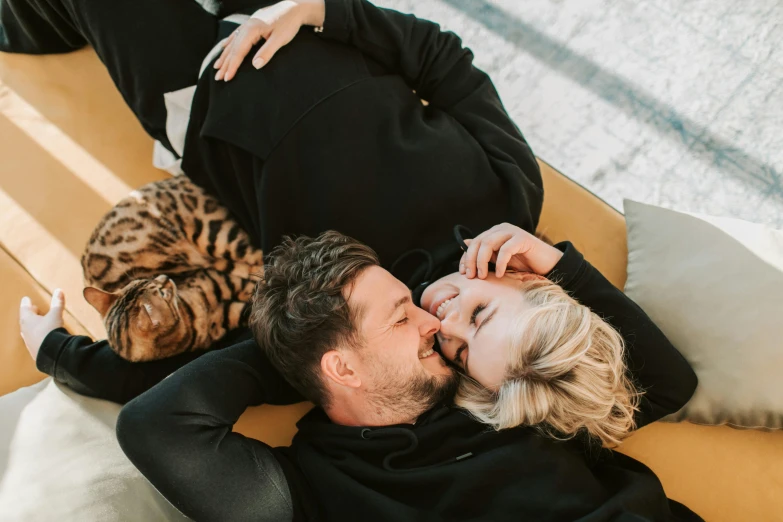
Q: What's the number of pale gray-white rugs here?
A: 1